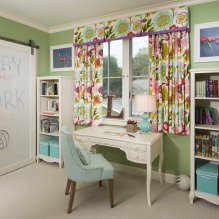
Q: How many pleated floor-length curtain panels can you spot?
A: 0